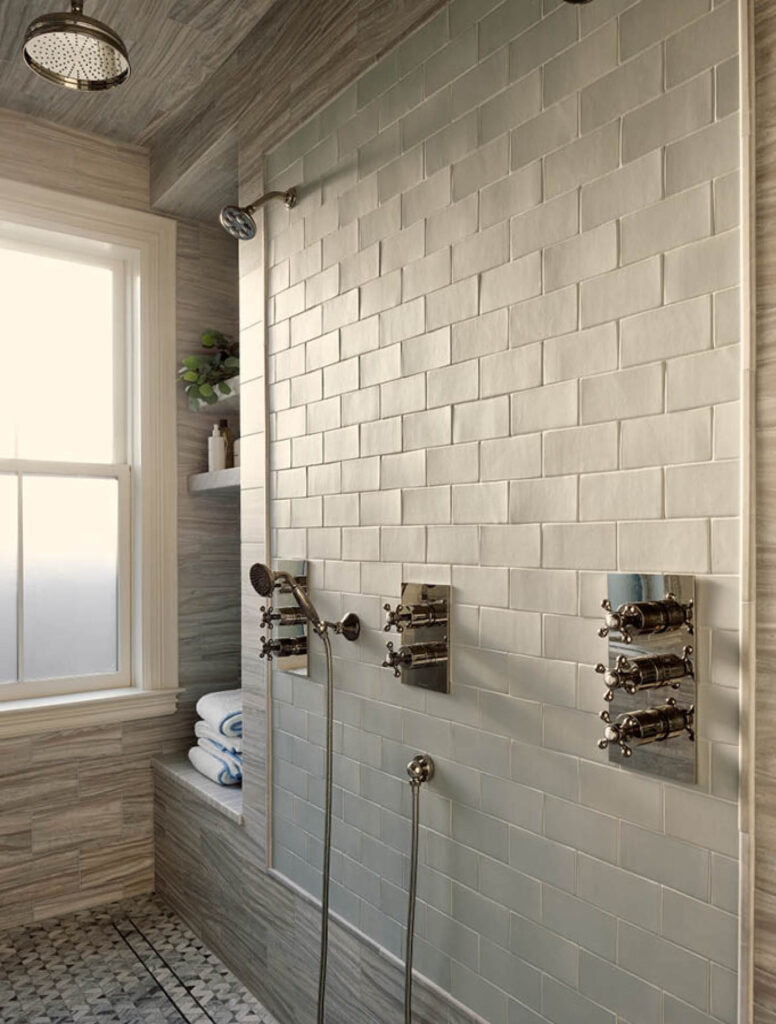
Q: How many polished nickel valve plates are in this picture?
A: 3